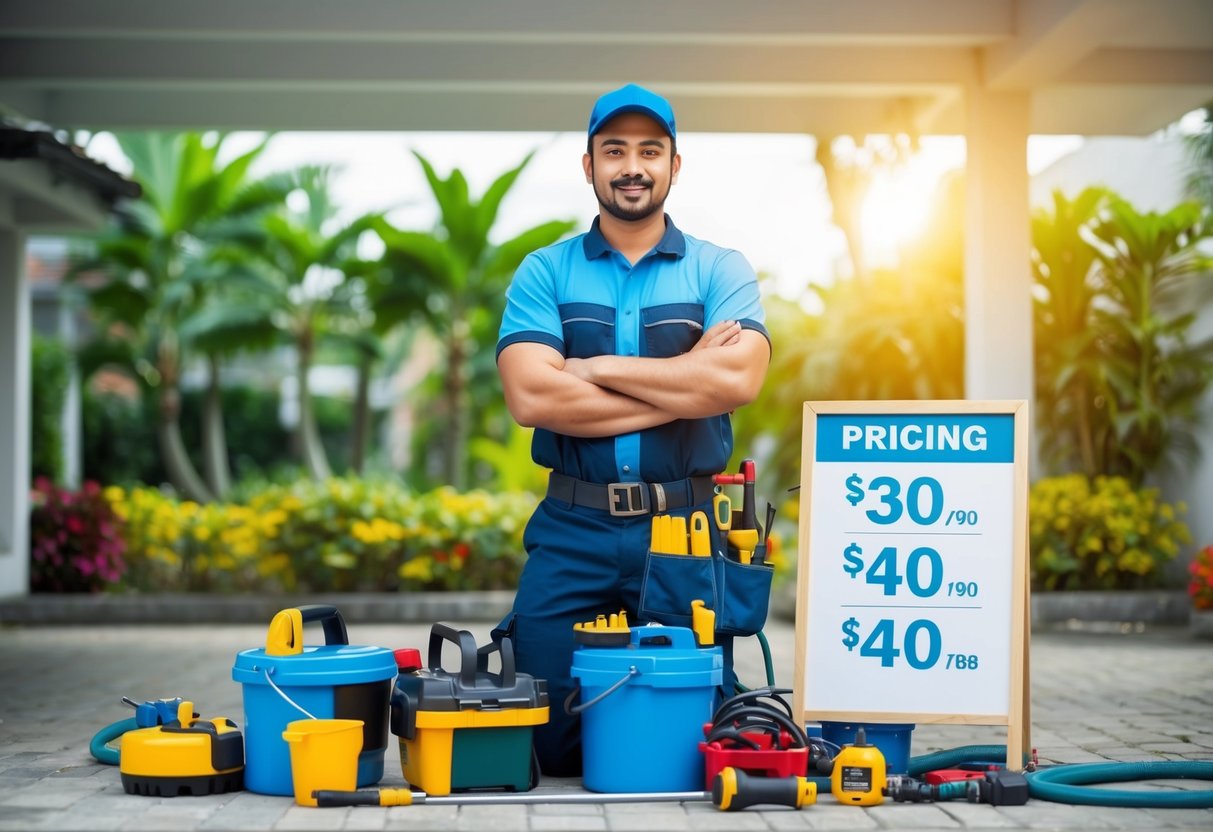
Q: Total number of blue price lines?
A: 3